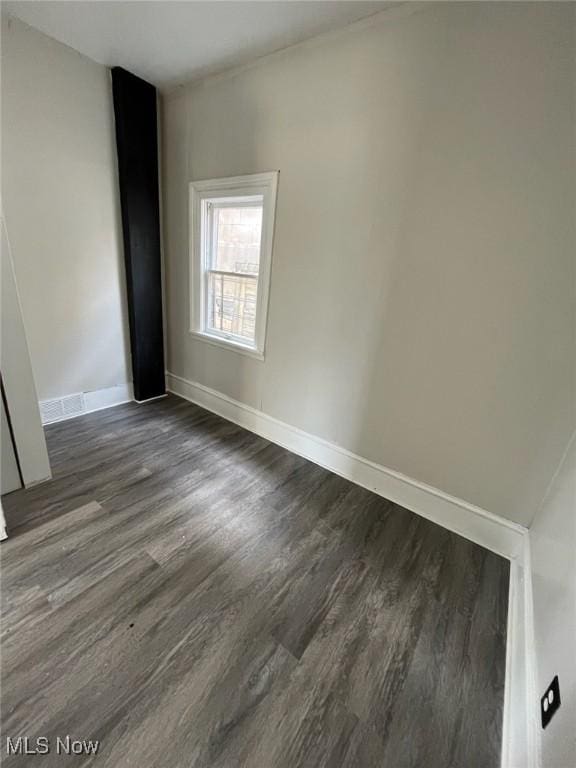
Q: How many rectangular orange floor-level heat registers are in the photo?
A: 0